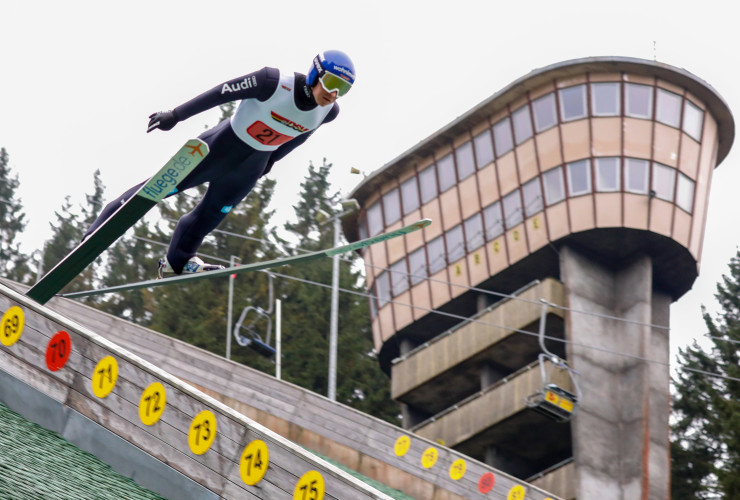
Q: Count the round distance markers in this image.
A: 12